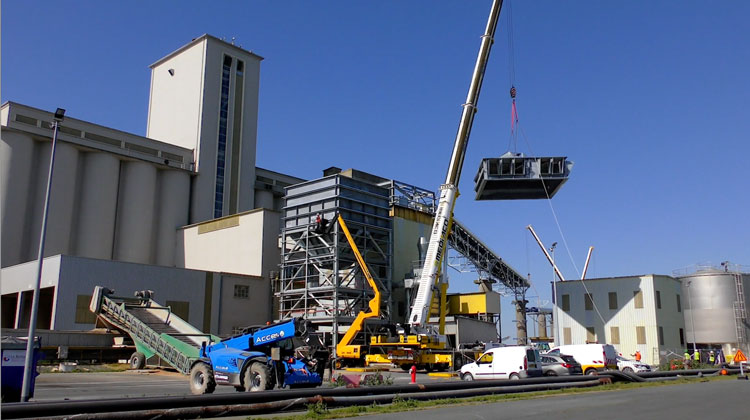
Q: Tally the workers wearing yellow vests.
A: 3